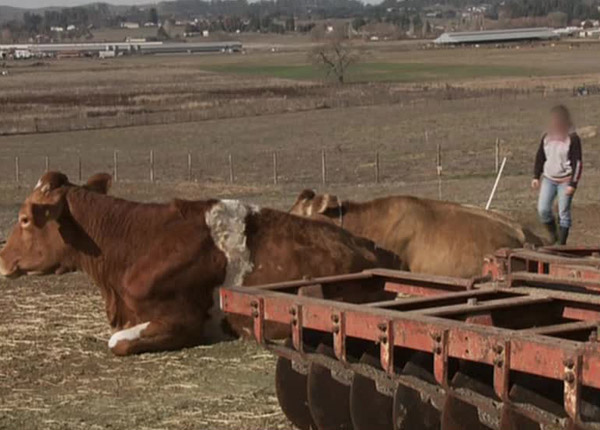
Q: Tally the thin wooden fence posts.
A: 12